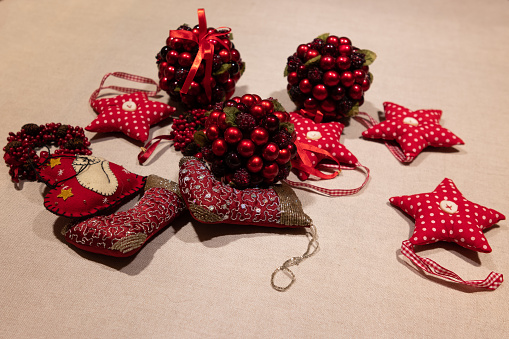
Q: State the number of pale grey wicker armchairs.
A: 0